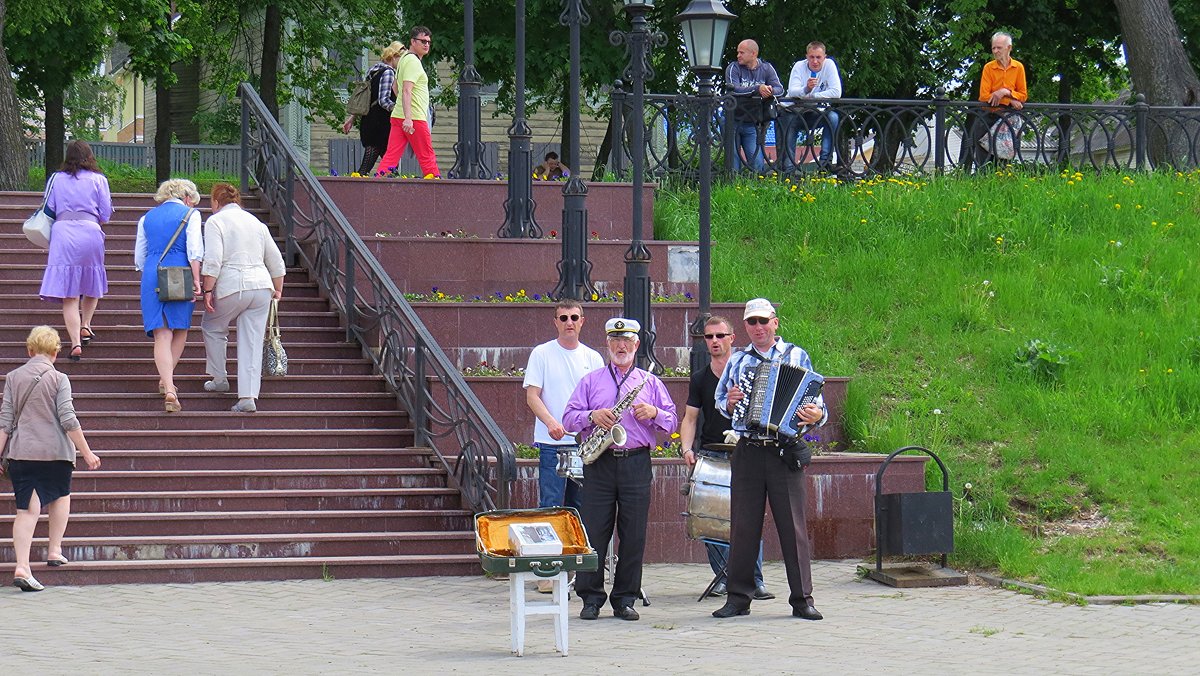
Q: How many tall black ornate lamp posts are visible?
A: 5